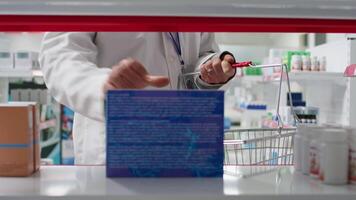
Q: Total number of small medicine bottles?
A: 4